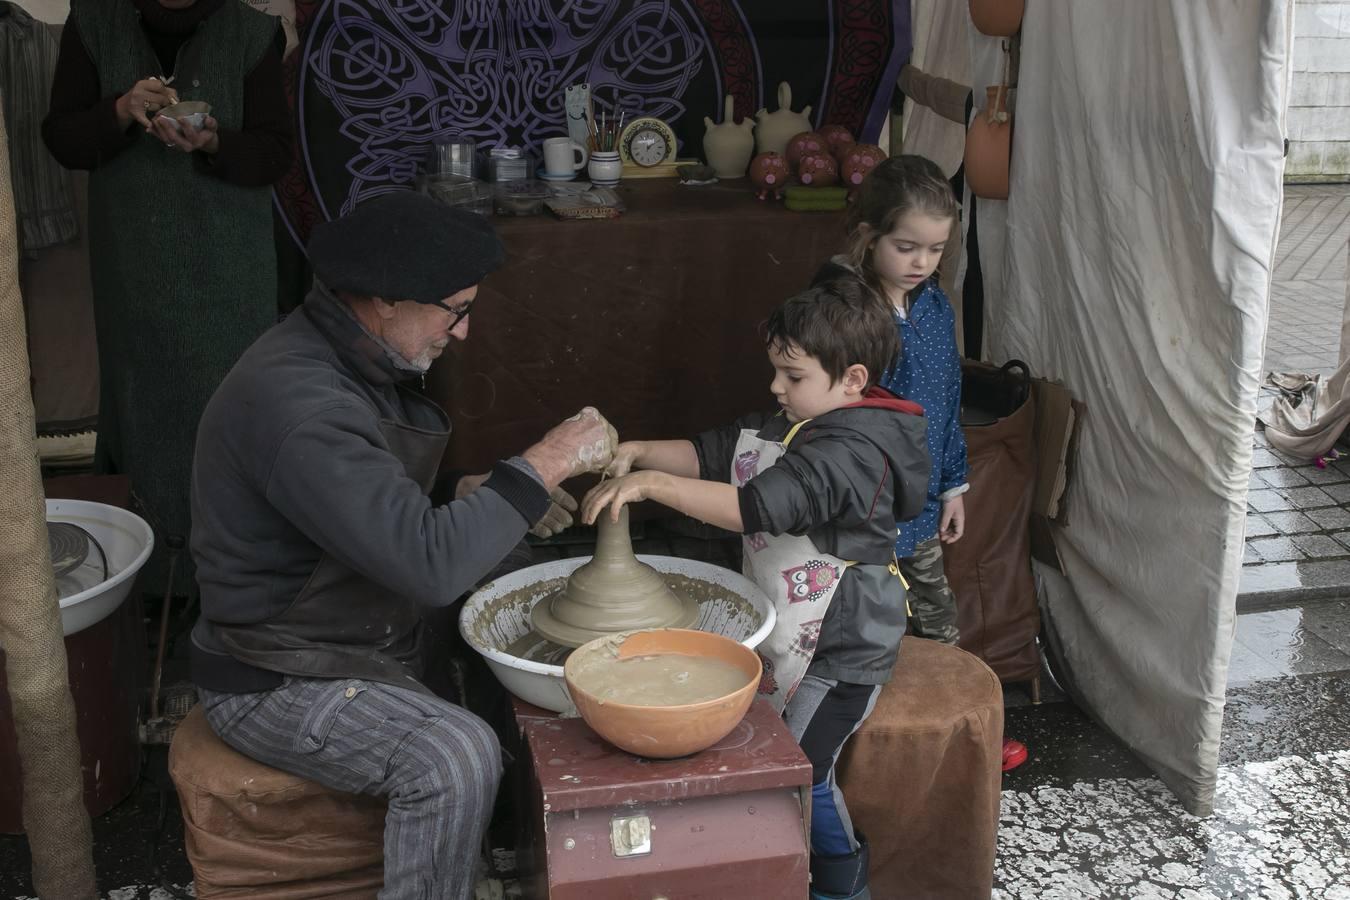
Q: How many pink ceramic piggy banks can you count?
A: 5